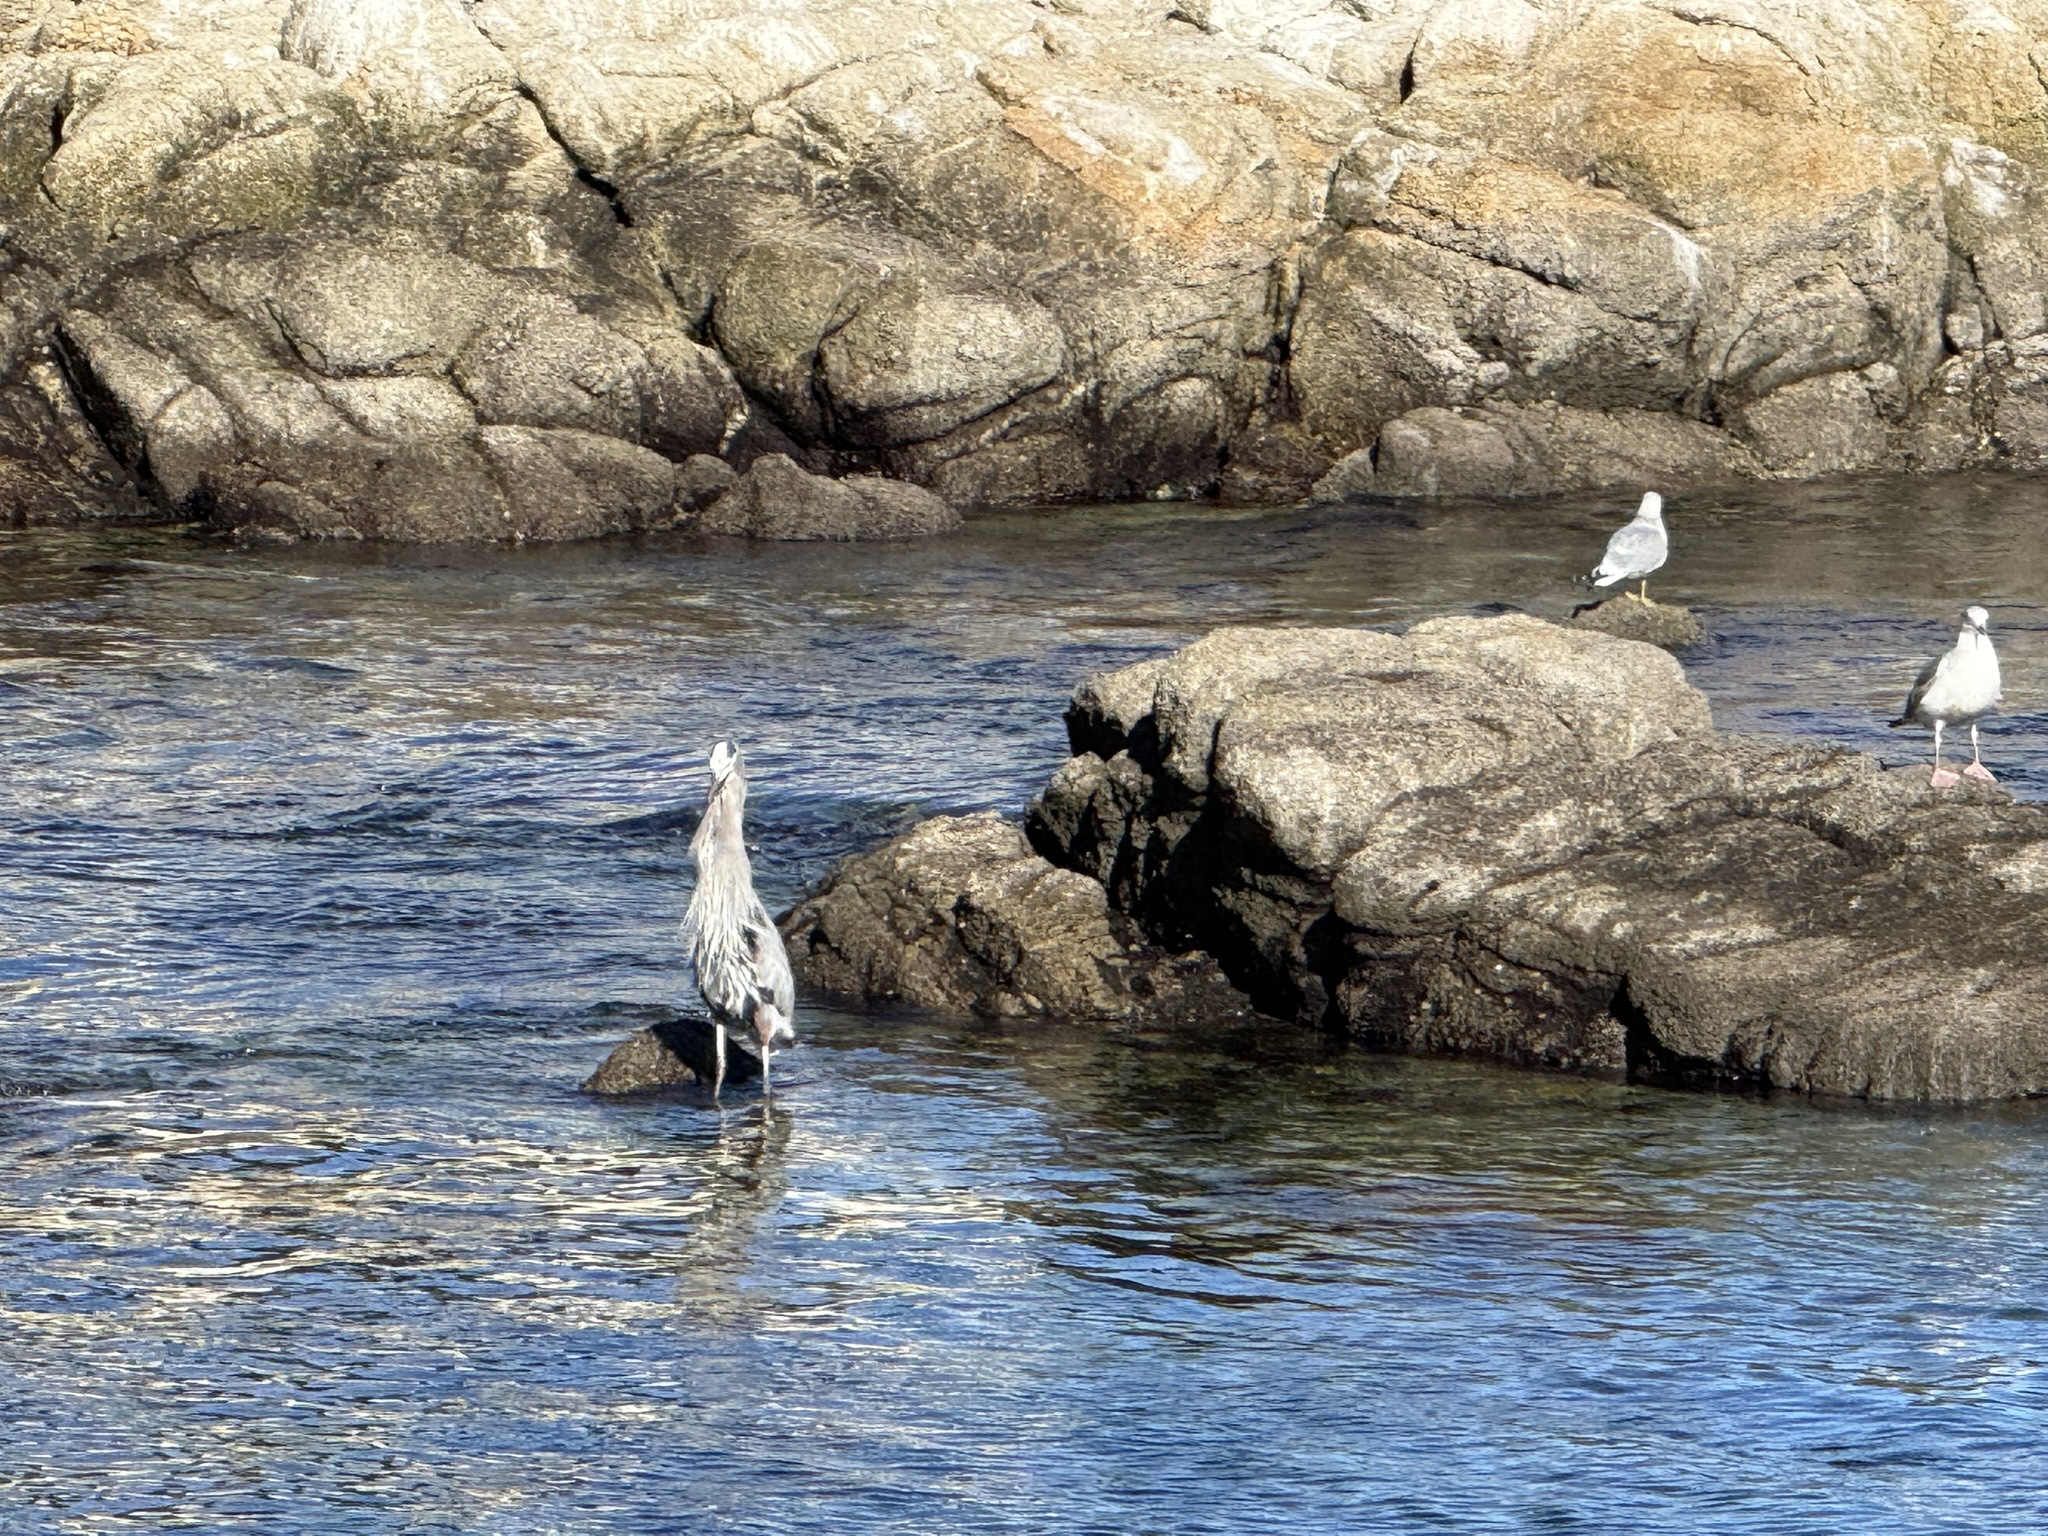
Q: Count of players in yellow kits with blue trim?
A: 0